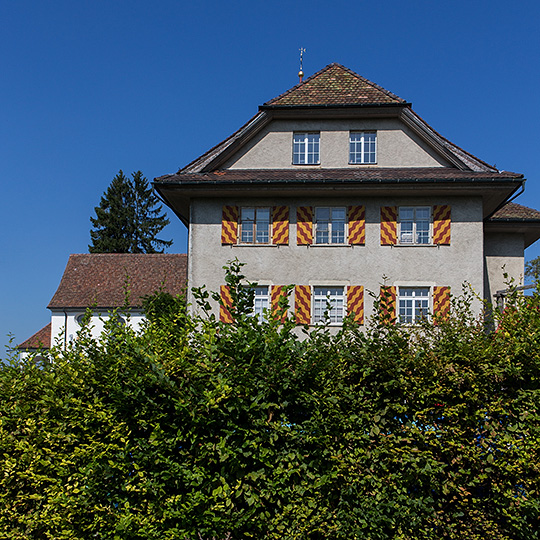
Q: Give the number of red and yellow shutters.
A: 12